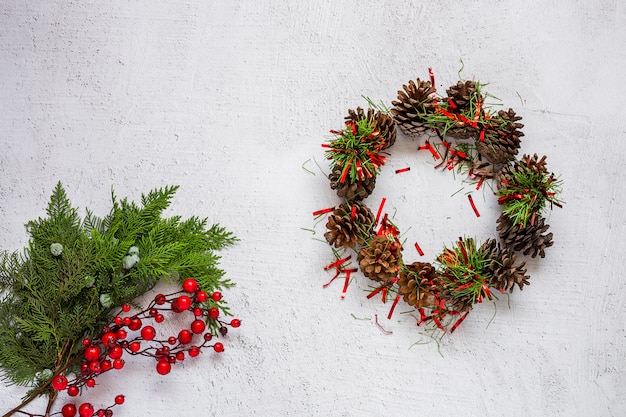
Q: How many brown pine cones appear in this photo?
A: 12